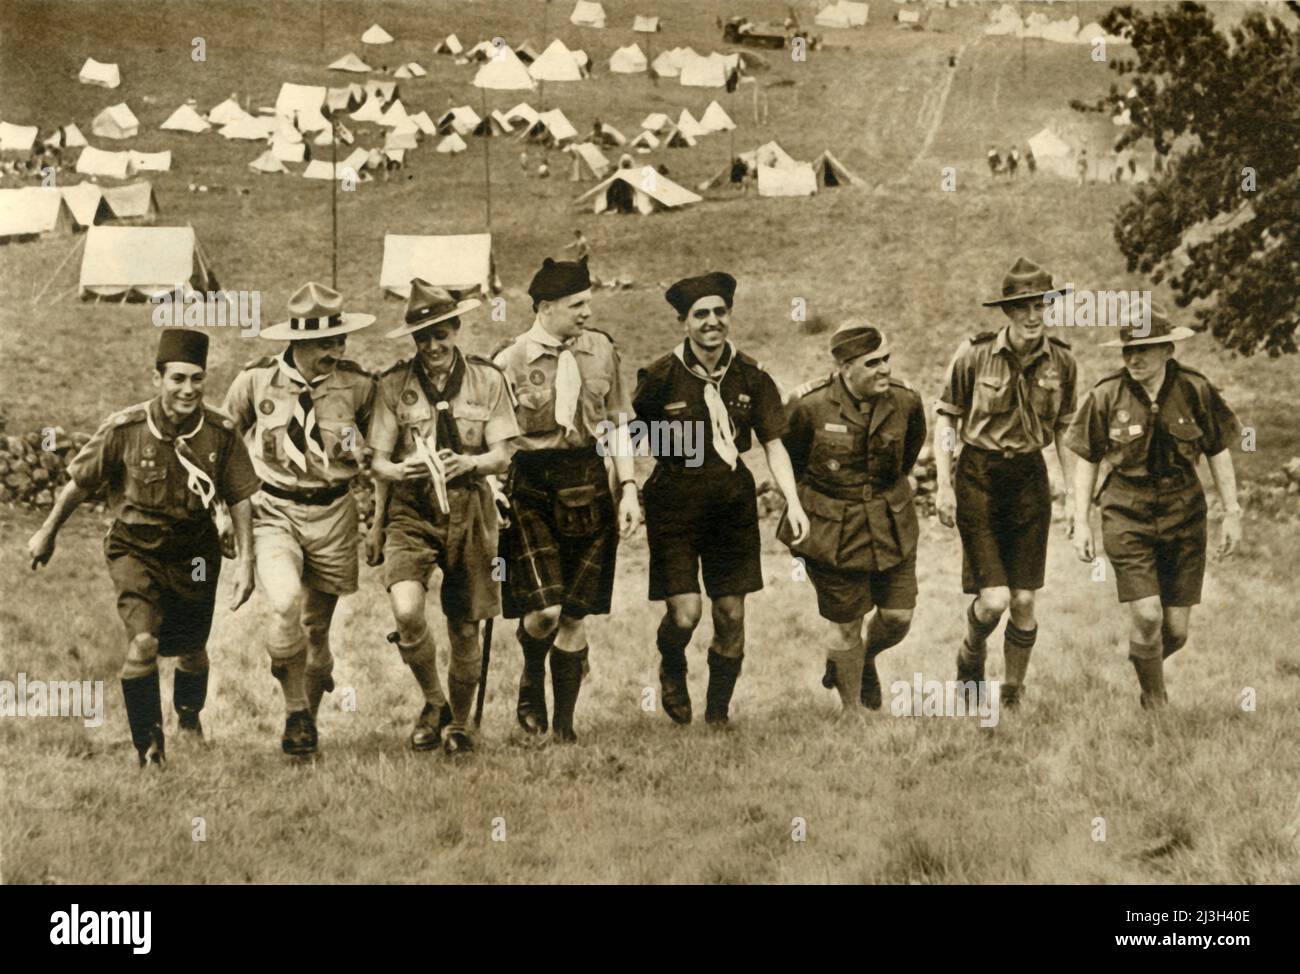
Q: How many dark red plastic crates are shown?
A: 0